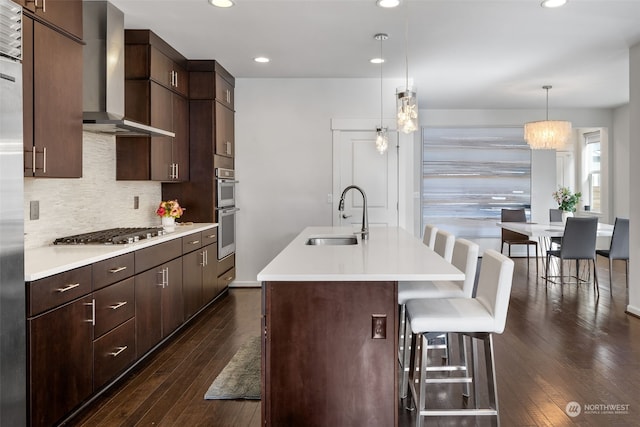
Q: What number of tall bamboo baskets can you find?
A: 0